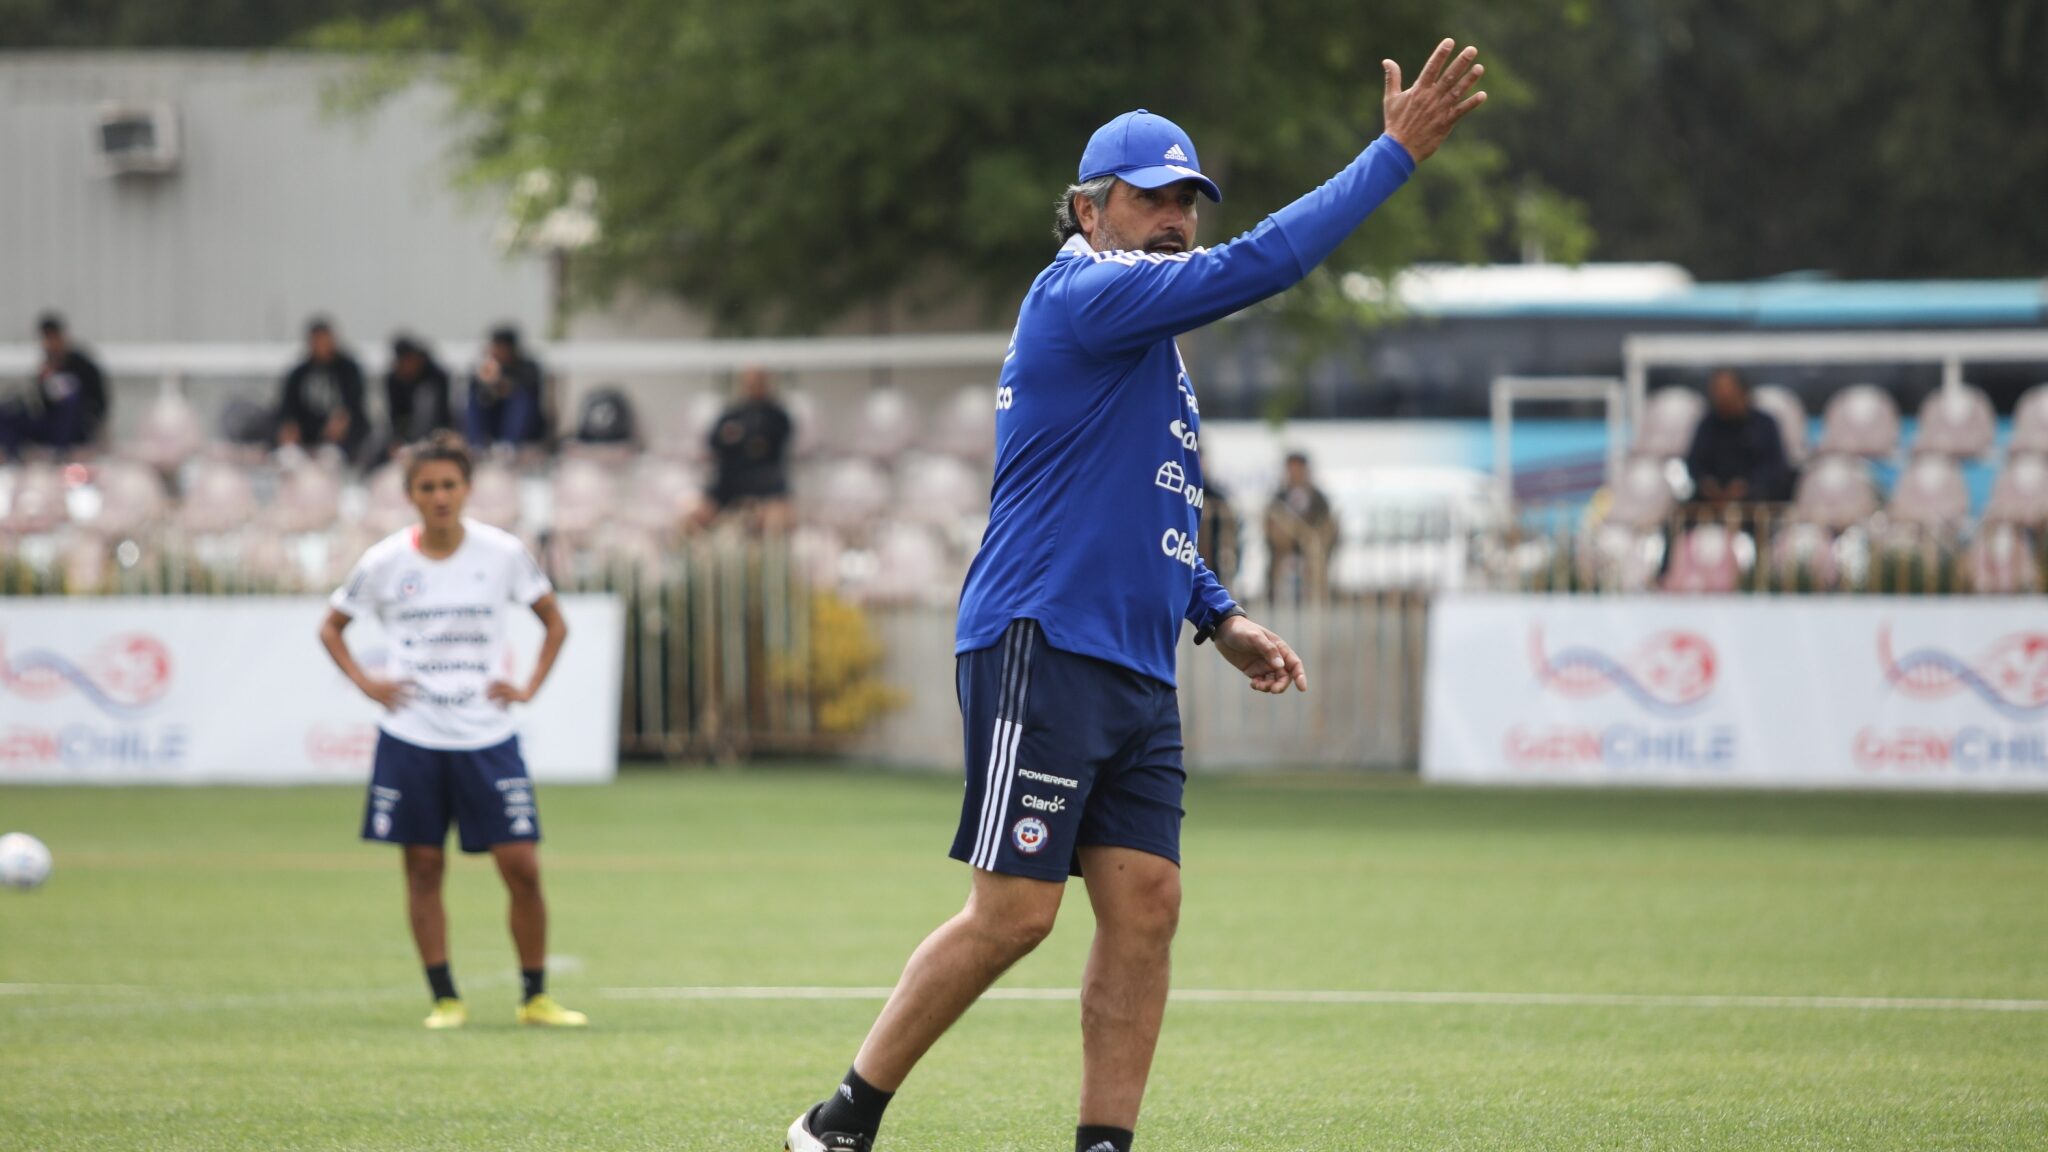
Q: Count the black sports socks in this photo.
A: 4